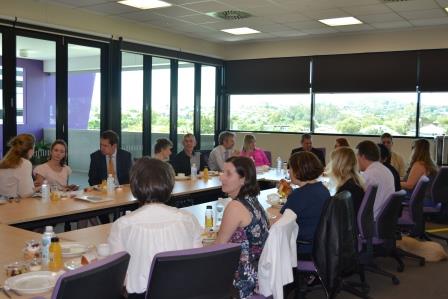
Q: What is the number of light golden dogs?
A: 1